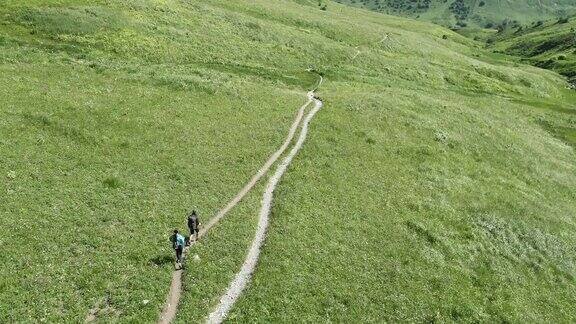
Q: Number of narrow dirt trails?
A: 2